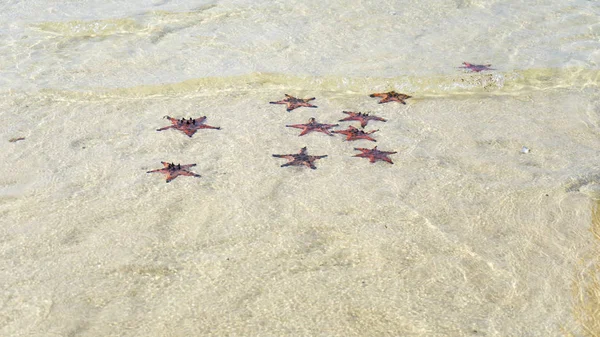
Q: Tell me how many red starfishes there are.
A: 10